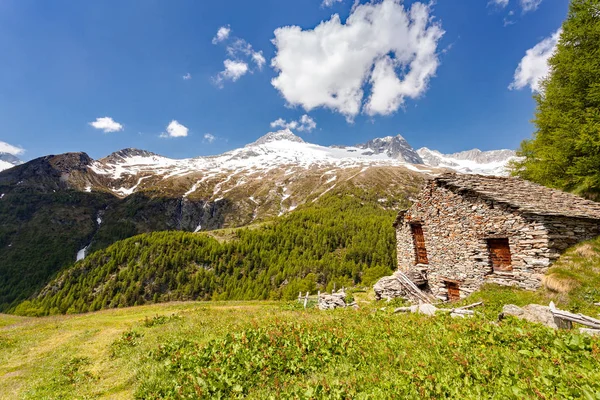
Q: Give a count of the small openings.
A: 3